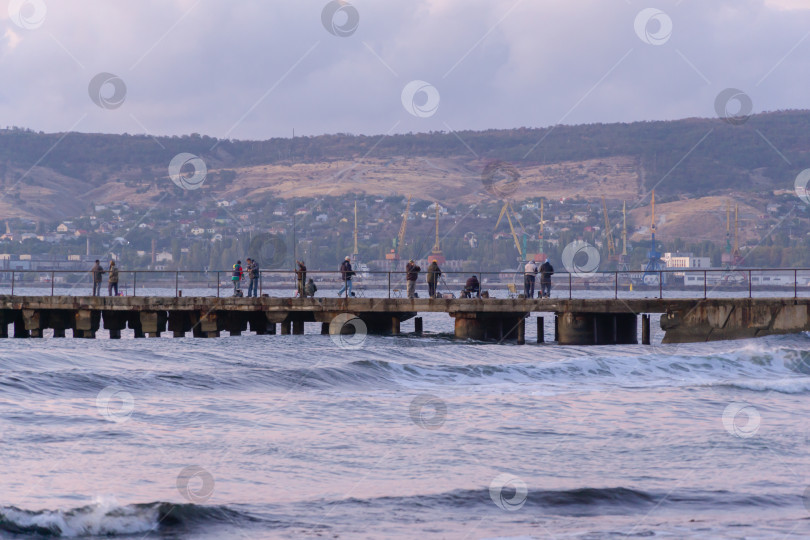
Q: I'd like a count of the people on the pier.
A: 12